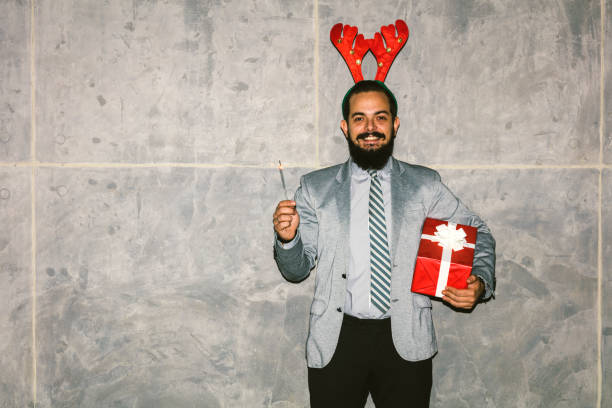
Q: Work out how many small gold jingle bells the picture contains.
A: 6